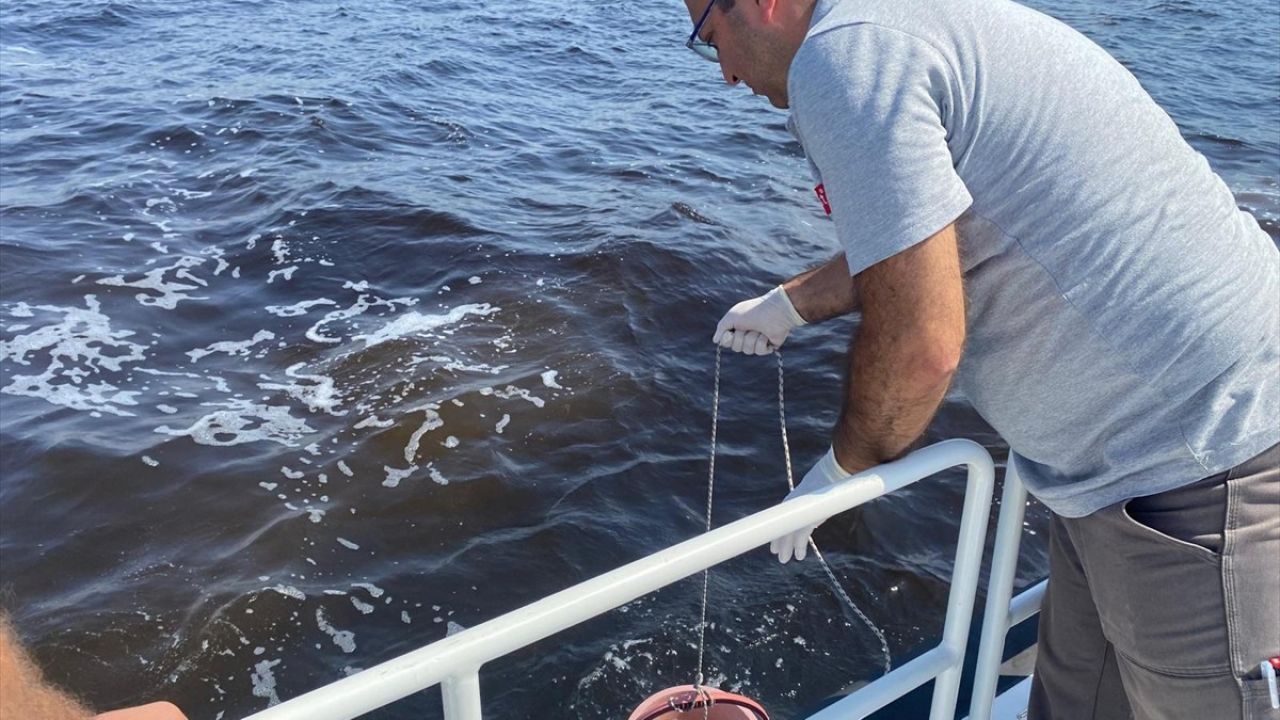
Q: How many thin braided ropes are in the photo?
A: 1